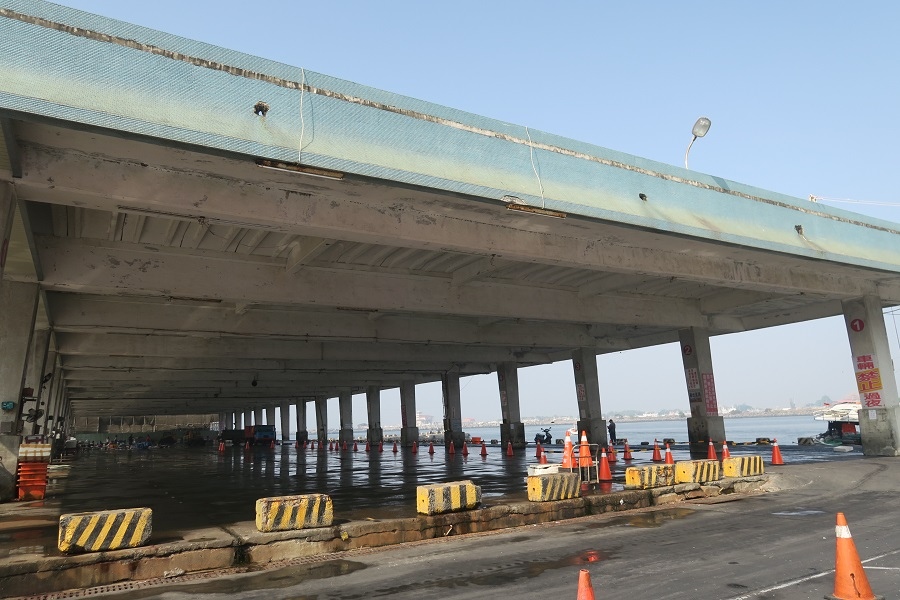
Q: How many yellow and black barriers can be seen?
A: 7